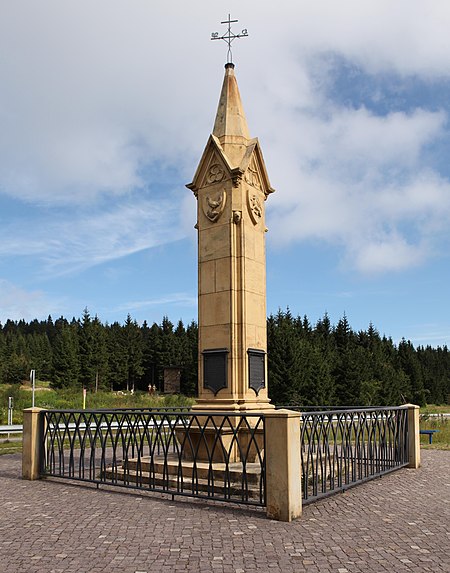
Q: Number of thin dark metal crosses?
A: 1